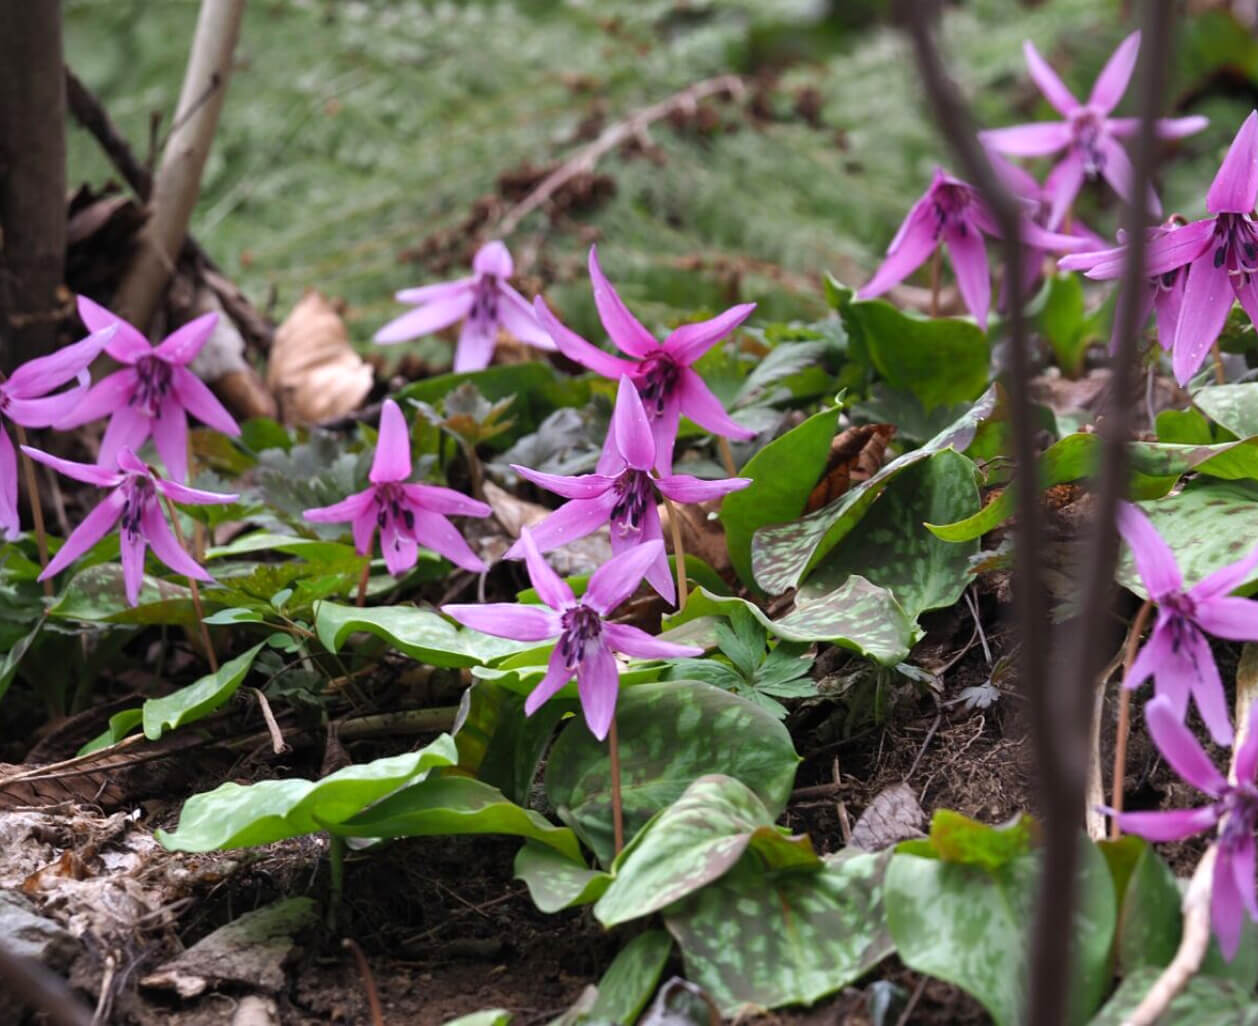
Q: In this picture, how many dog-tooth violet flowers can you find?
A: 15